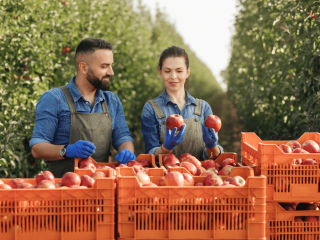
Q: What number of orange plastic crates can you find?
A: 6